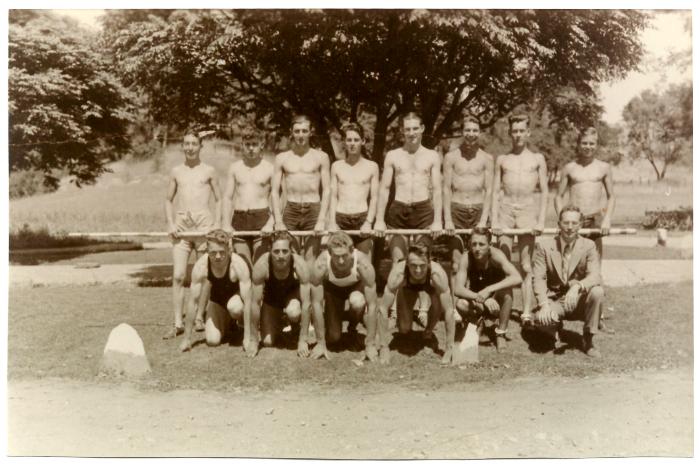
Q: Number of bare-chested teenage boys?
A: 8